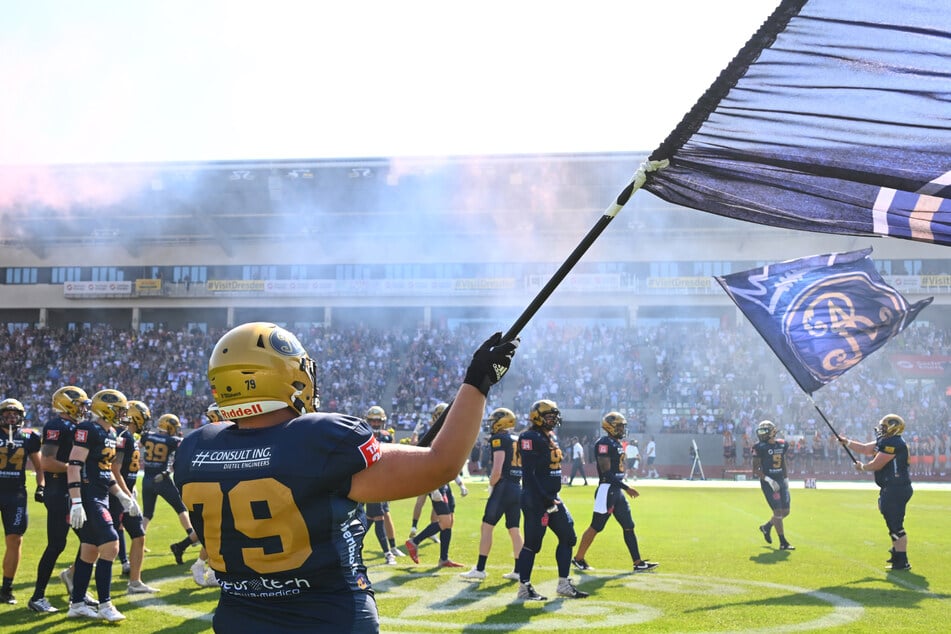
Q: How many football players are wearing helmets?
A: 14